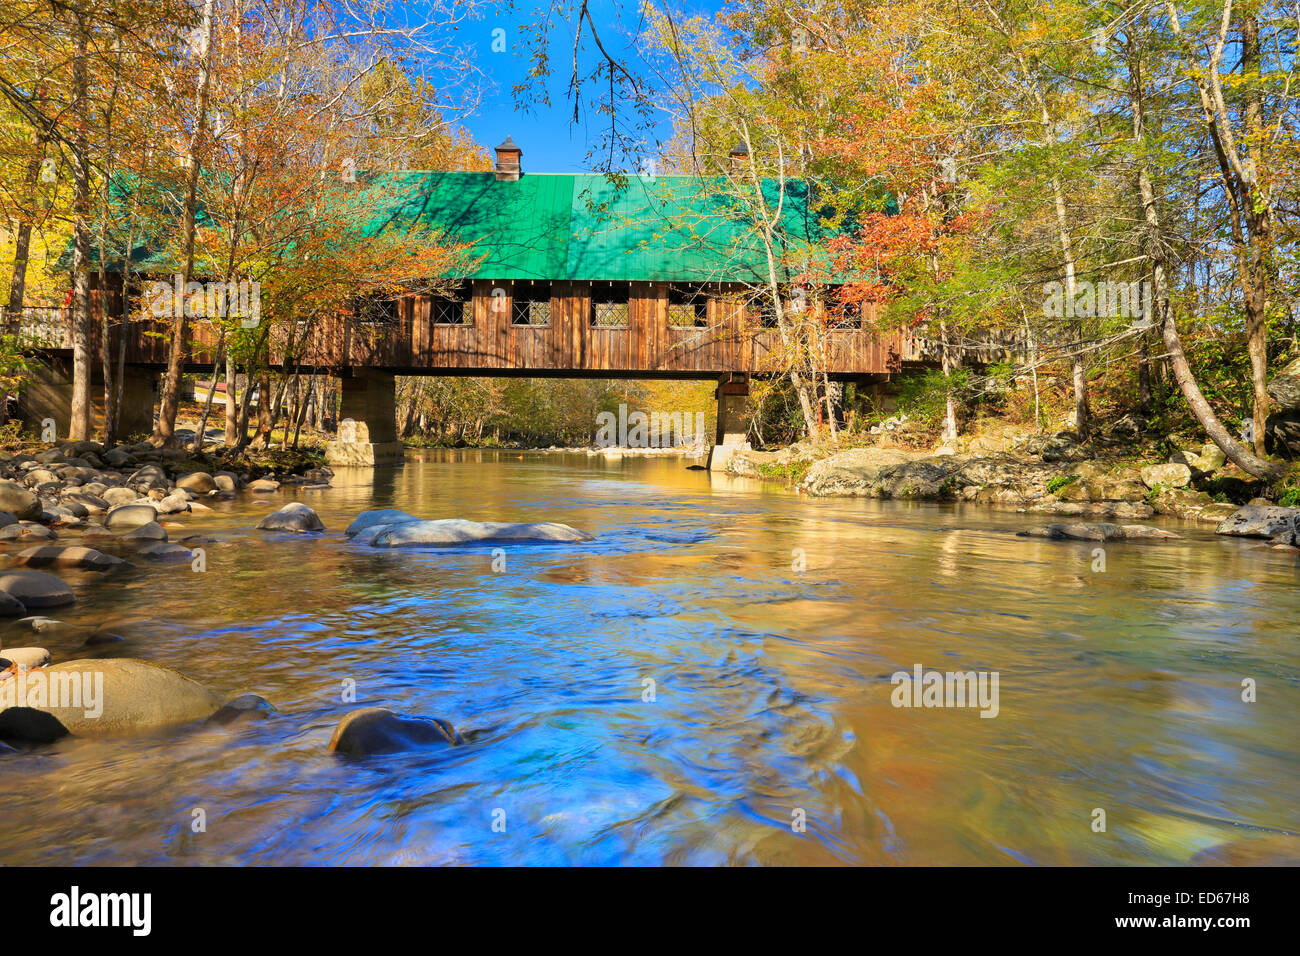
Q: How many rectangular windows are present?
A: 7